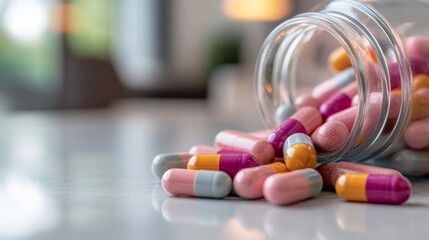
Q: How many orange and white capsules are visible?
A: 1